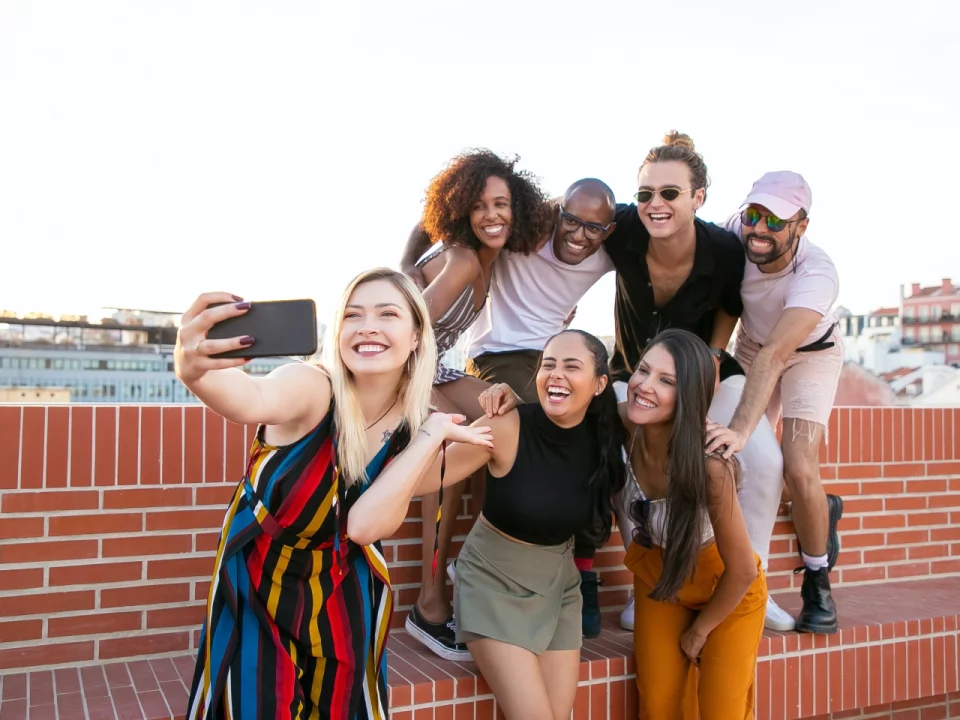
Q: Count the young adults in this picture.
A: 7